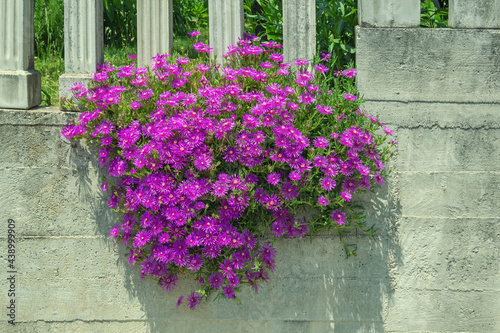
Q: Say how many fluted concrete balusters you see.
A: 5